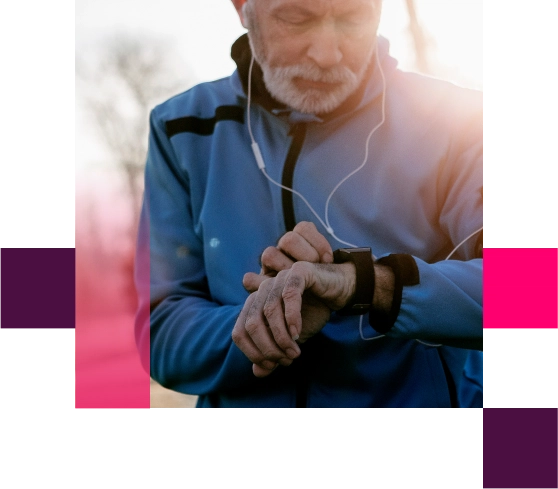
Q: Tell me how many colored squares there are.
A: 3